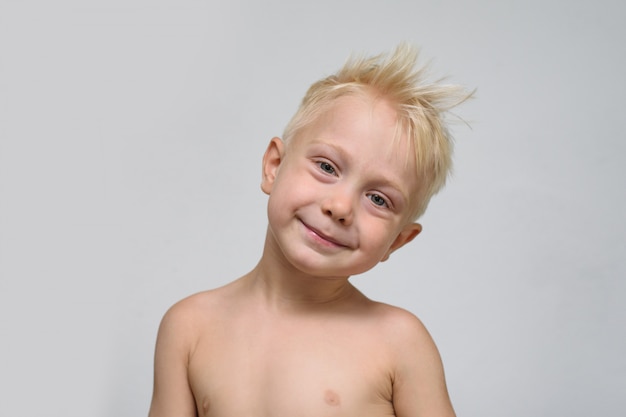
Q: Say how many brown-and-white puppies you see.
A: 0